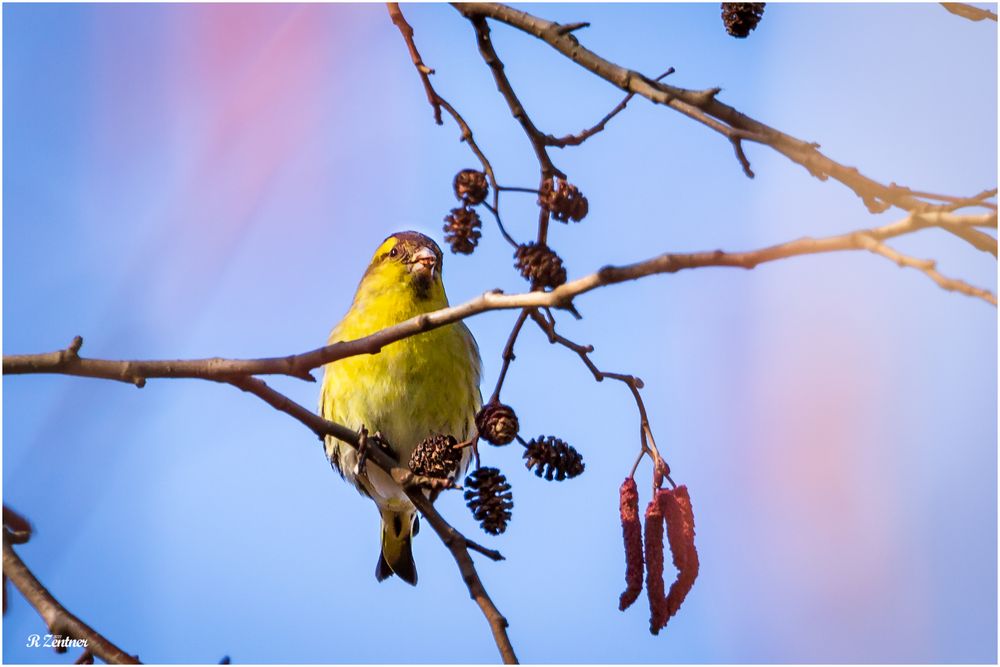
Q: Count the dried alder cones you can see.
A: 9